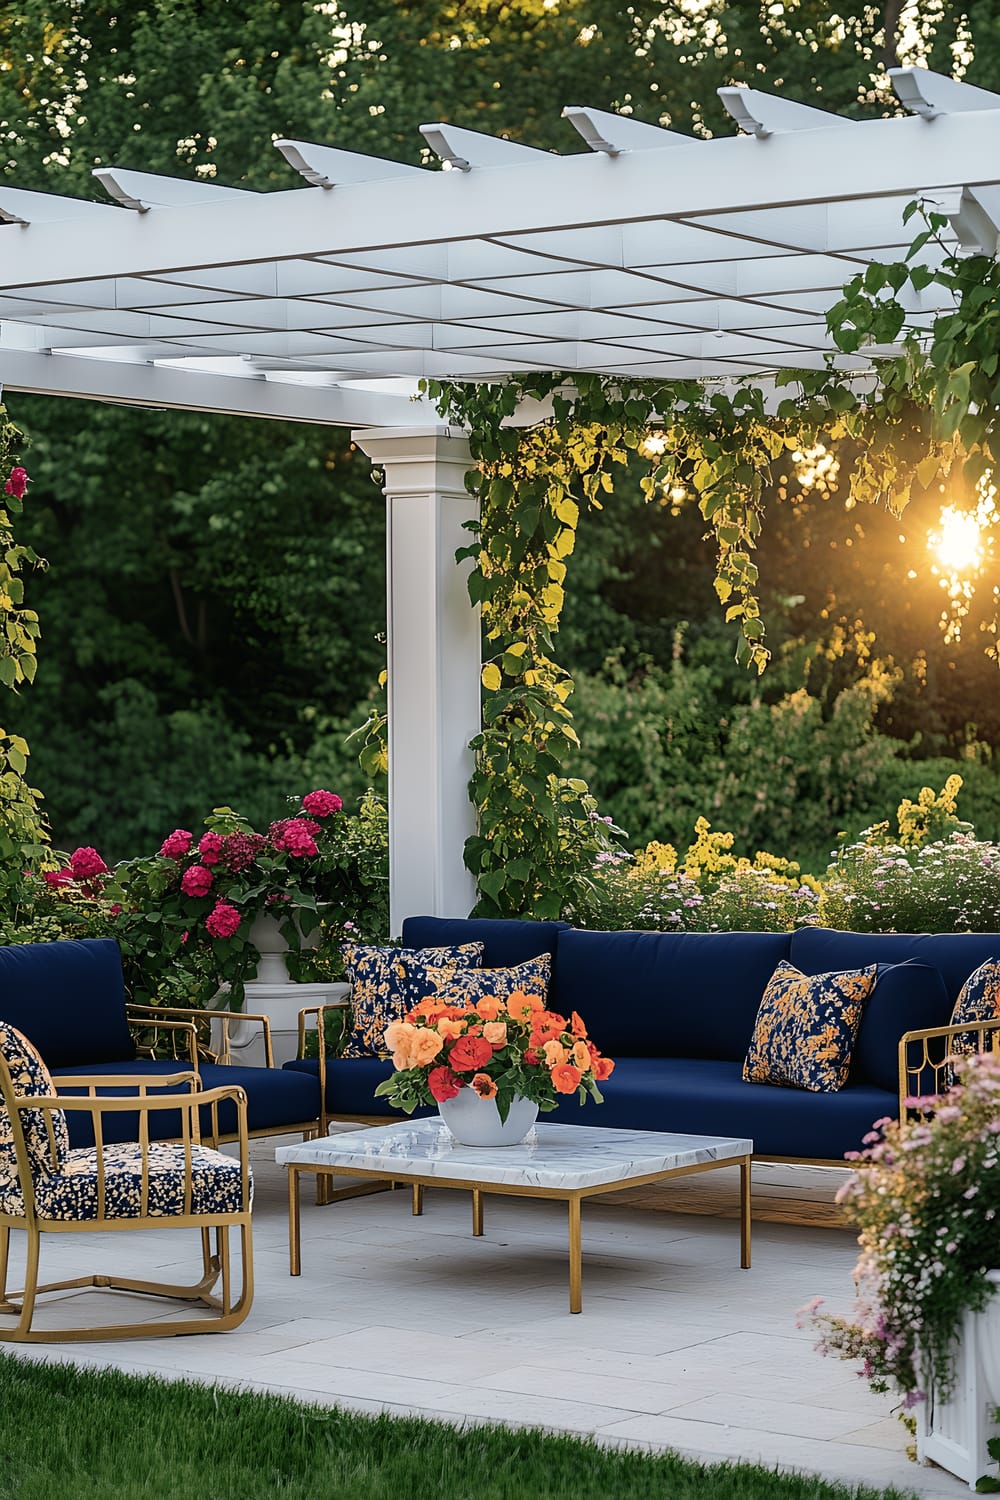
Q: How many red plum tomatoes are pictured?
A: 0